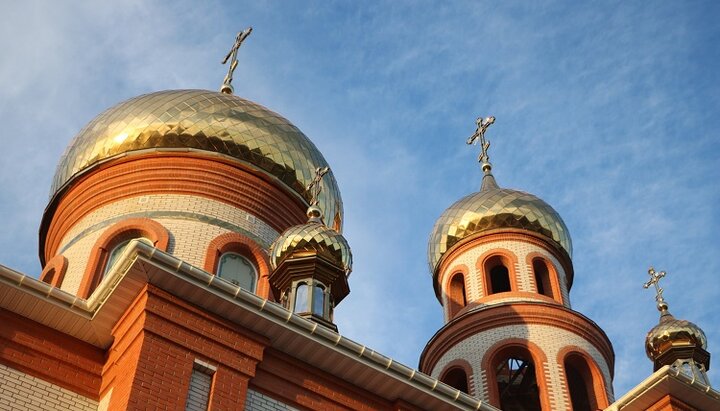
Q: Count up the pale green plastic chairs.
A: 0